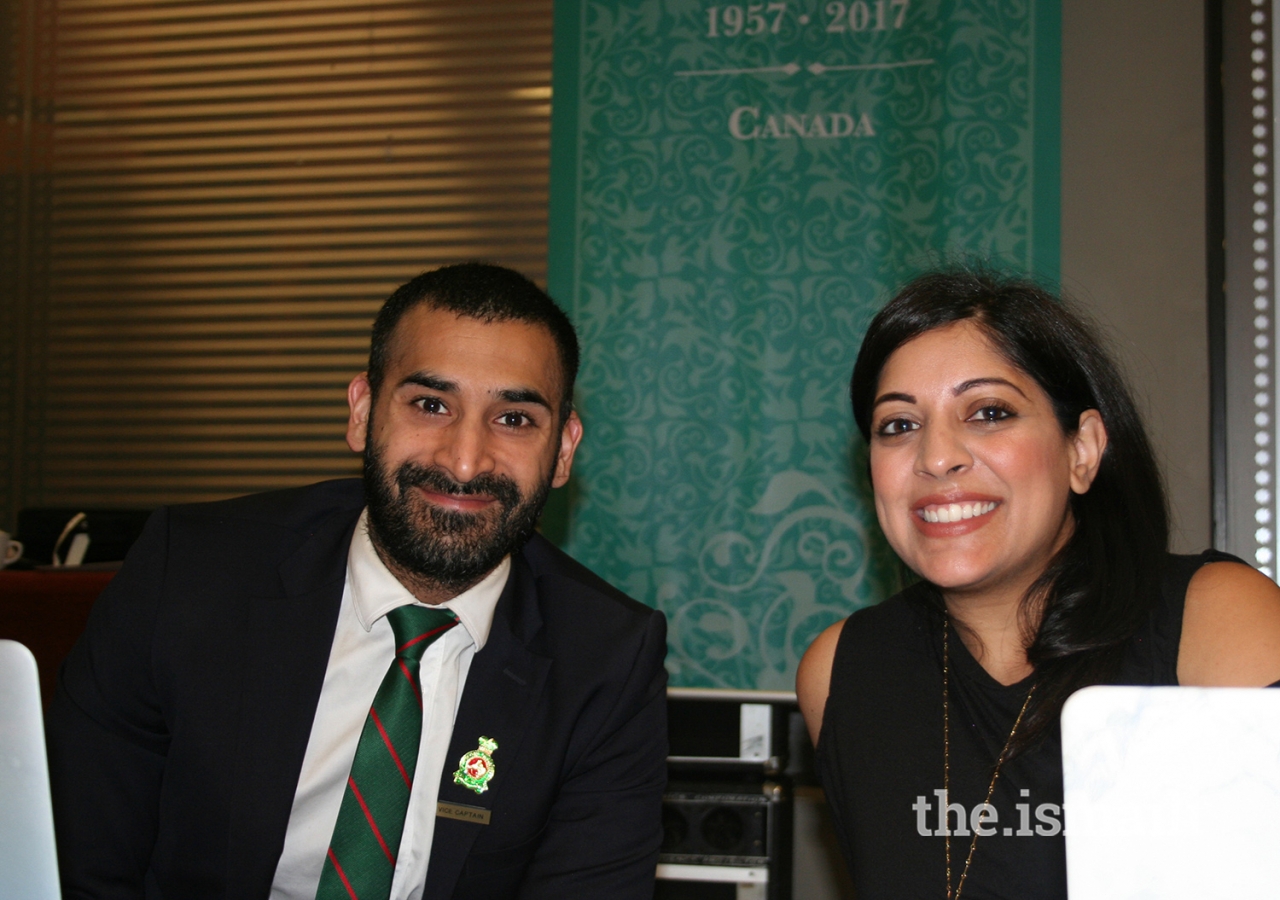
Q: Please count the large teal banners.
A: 1